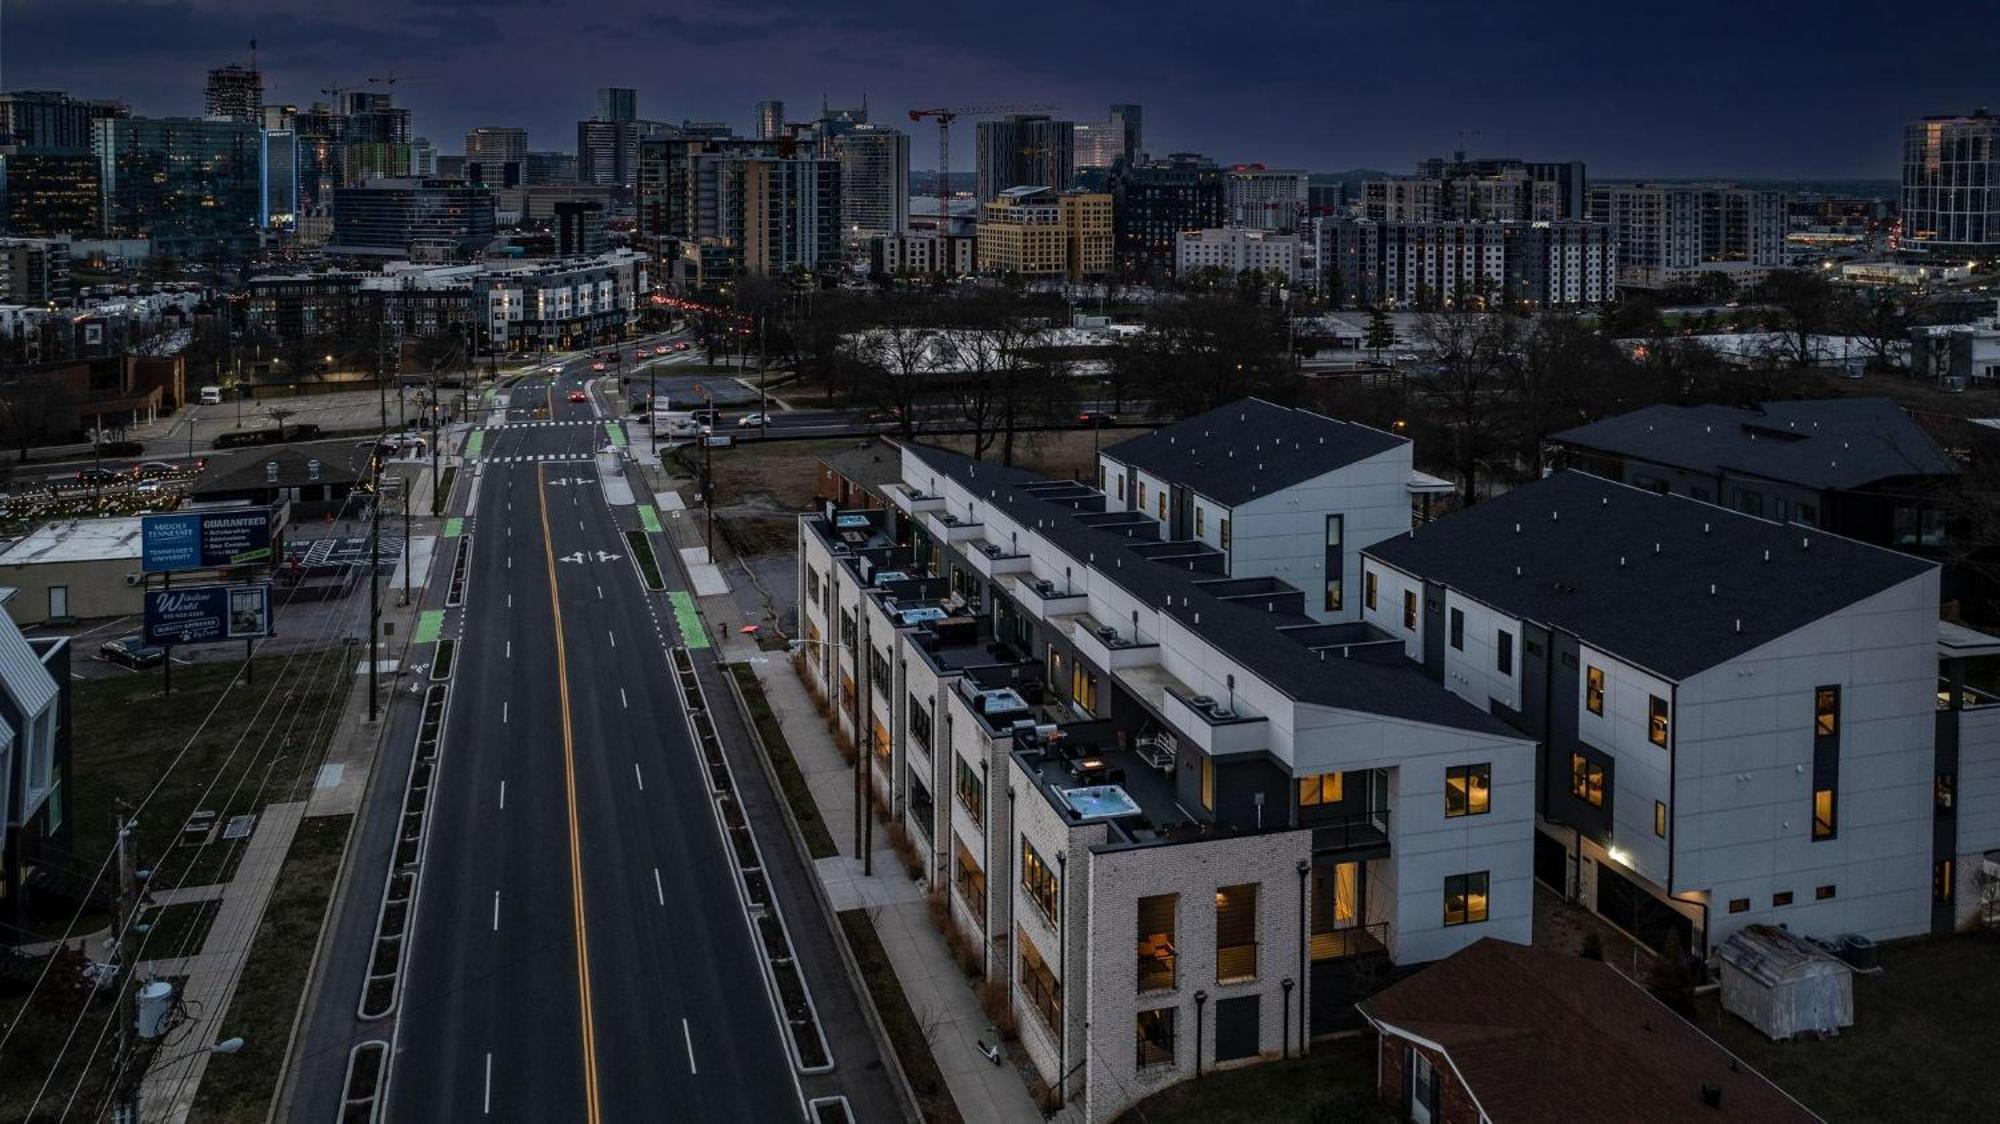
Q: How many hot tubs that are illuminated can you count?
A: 5